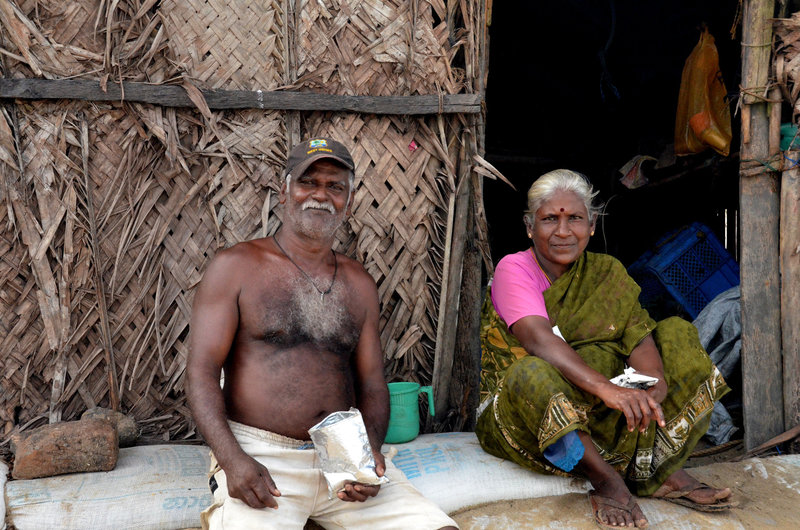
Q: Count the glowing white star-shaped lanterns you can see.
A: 0